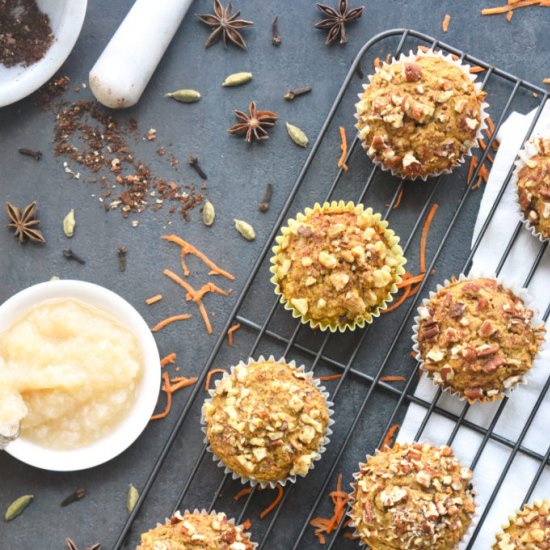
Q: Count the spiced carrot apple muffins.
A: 8